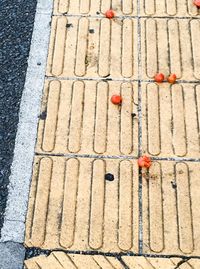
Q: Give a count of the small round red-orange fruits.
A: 6